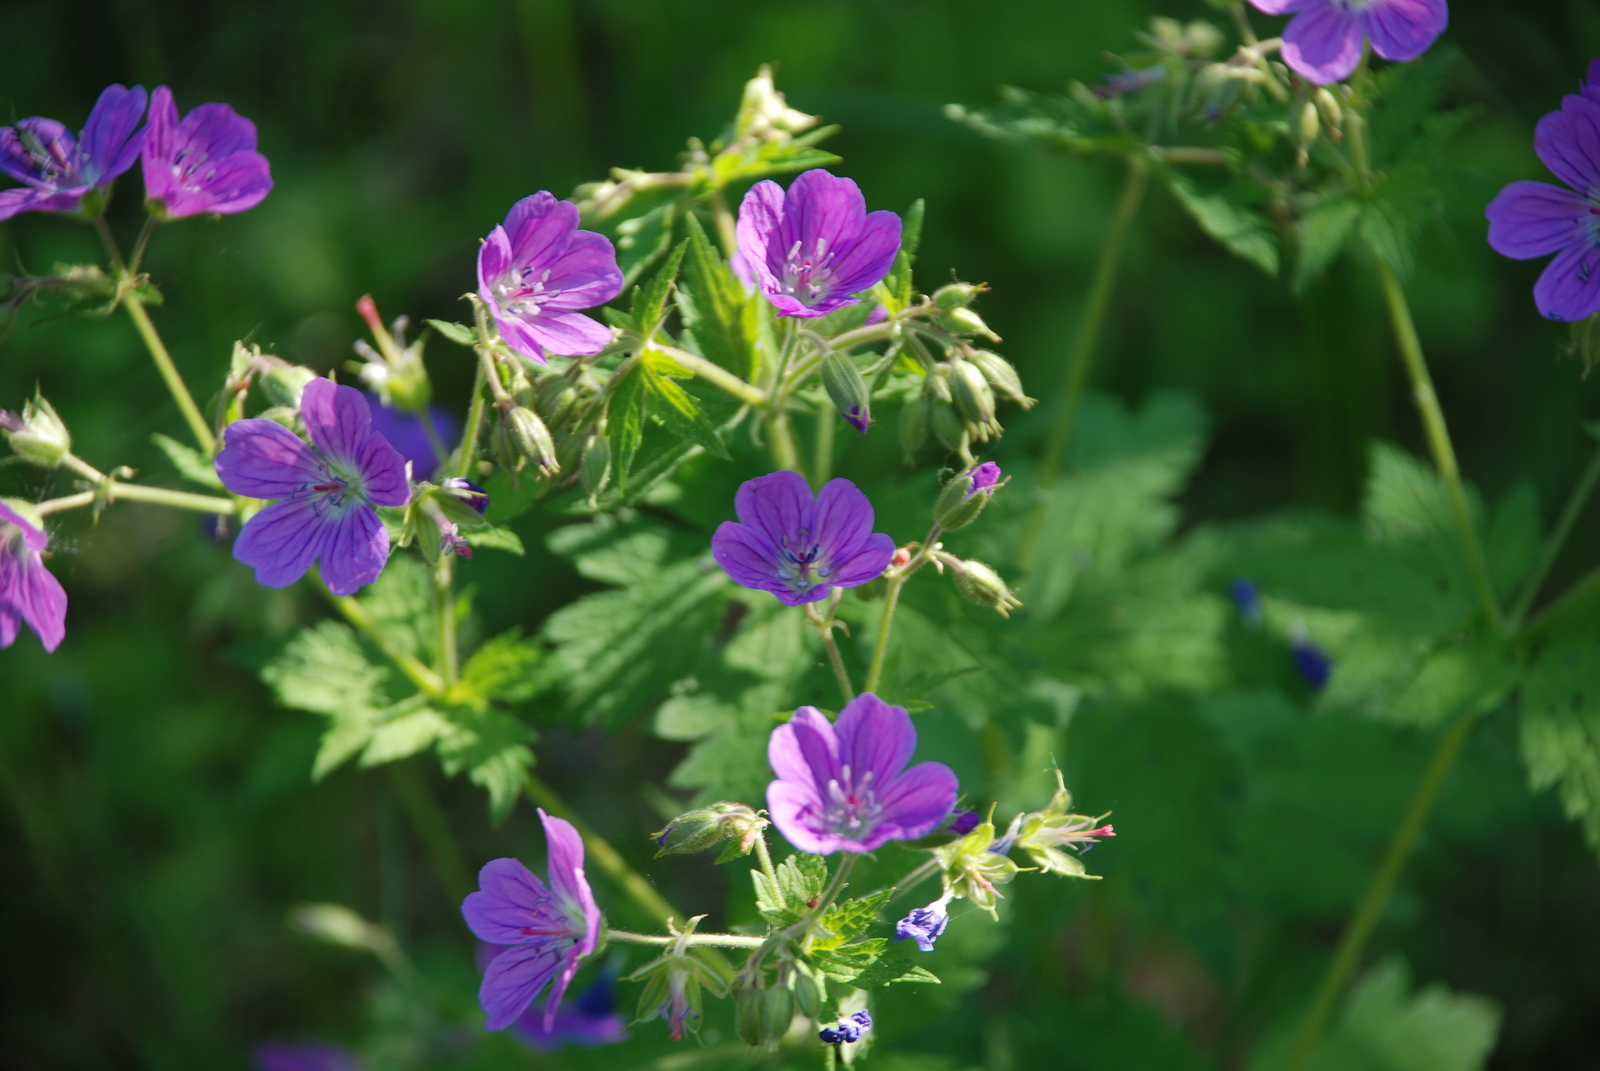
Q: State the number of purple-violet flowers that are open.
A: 11